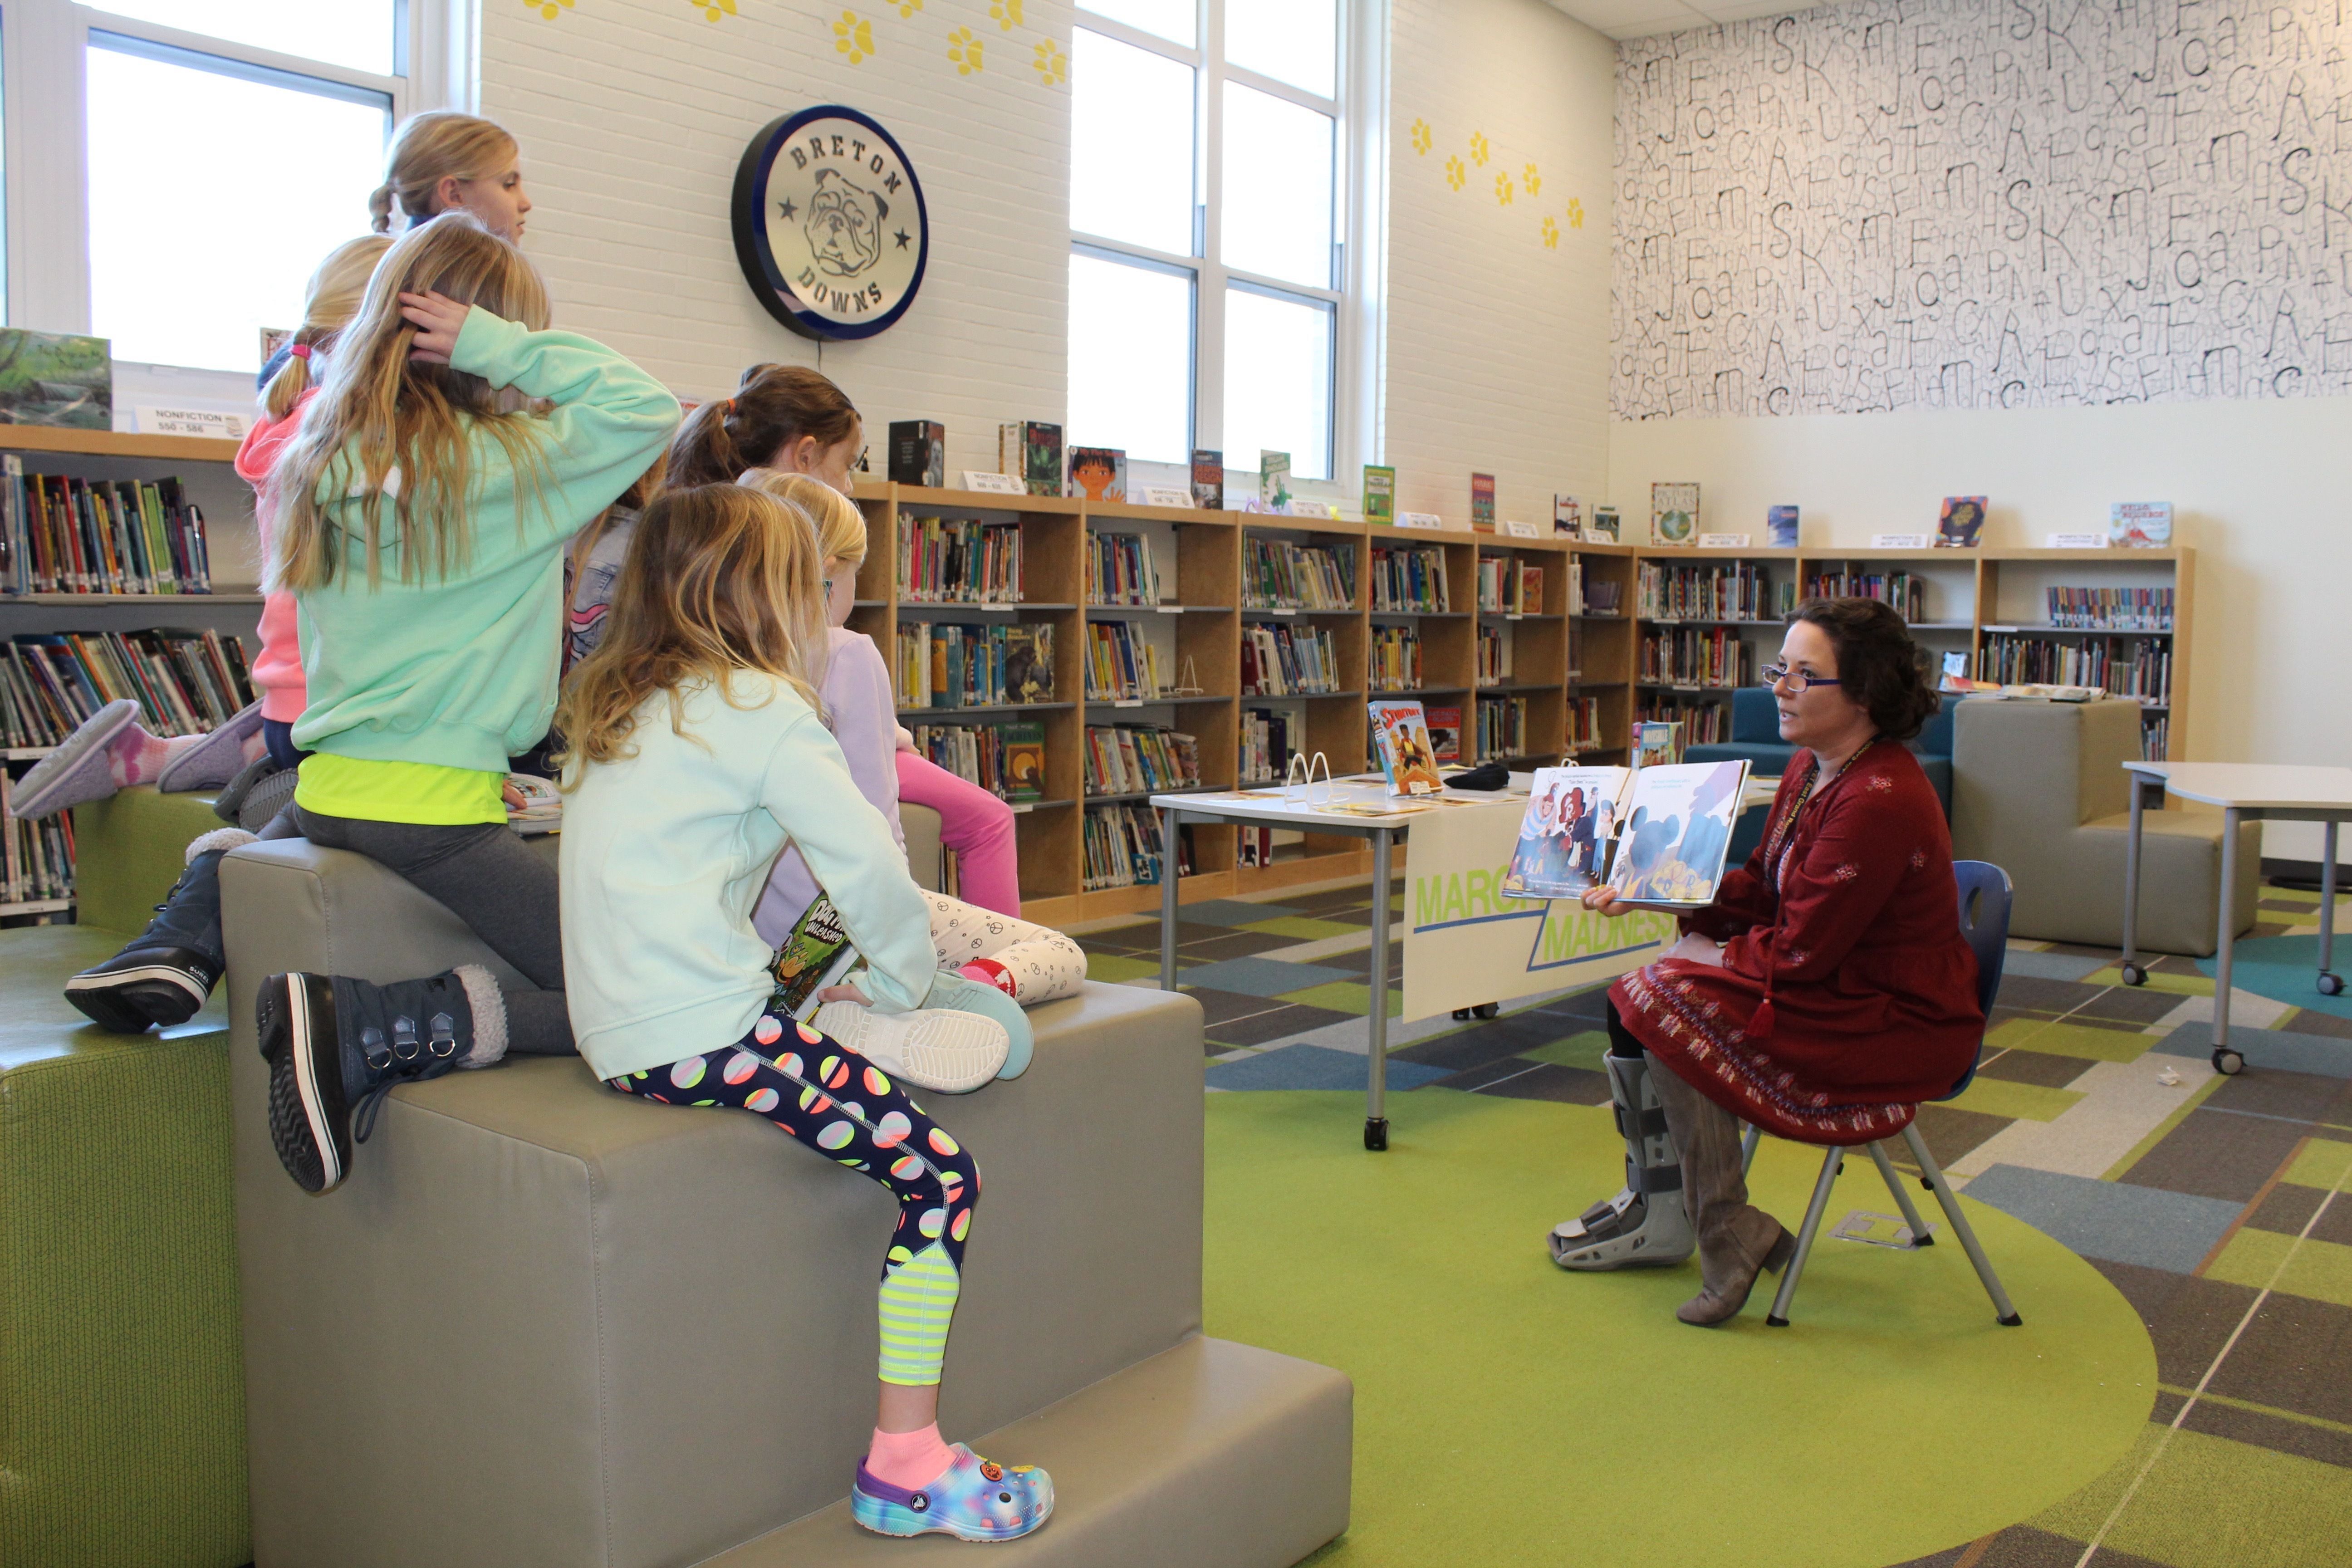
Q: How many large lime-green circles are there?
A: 1